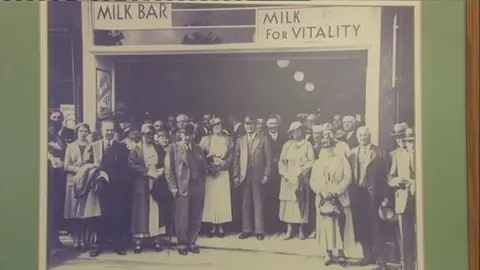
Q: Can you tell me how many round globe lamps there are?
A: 3